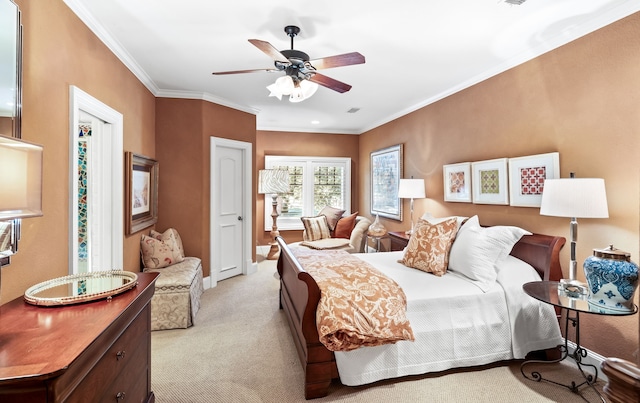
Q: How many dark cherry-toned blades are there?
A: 4